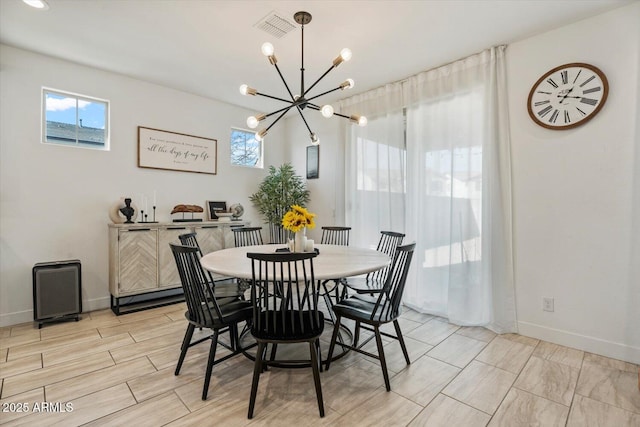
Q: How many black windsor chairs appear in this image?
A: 7